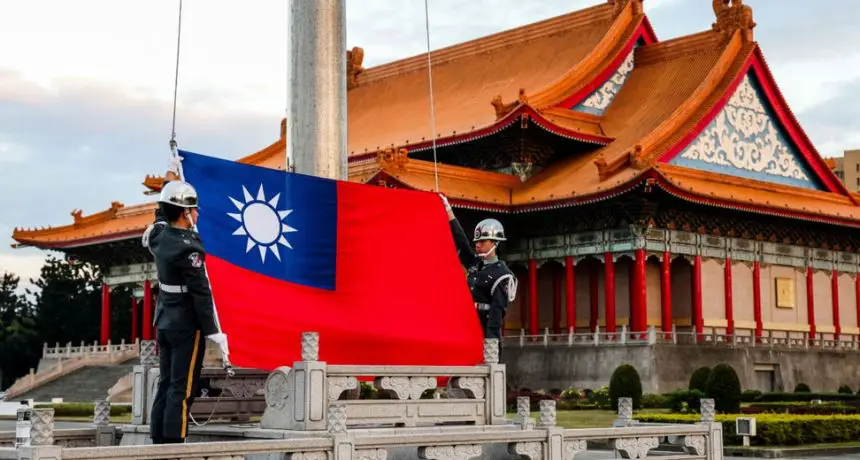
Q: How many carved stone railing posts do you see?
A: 10